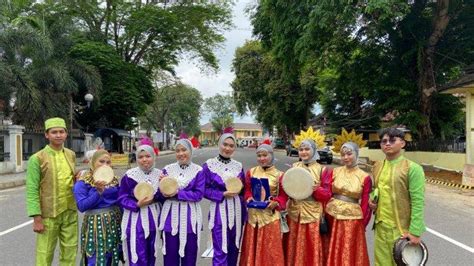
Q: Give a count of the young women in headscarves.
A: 7